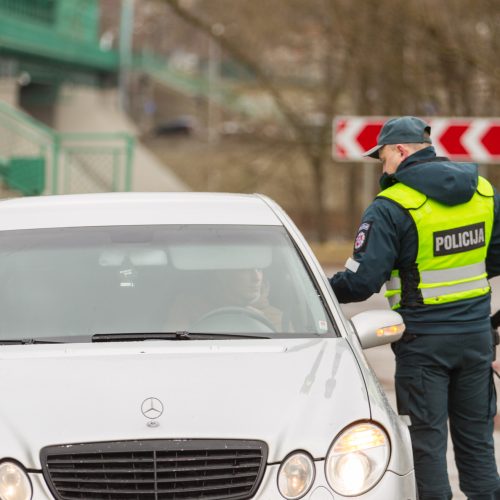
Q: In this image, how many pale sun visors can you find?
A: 1